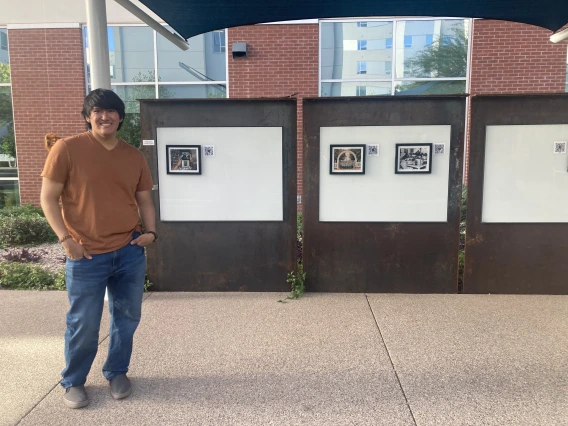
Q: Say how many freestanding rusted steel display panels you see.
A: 3